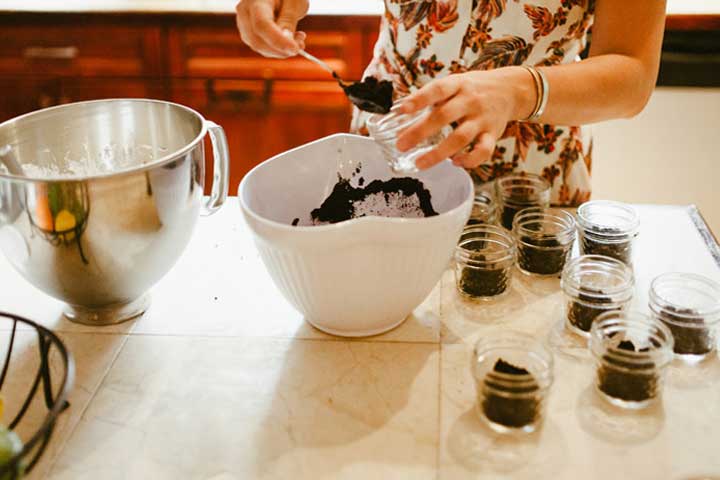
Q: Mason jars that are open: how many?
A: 10